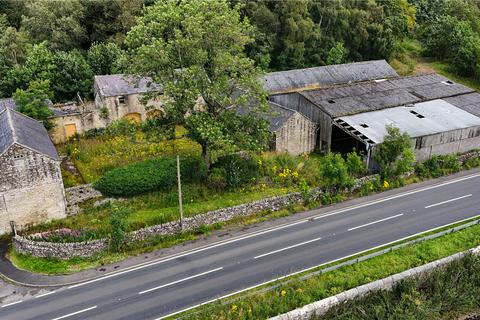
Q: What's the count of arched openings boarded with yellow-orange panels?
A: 2